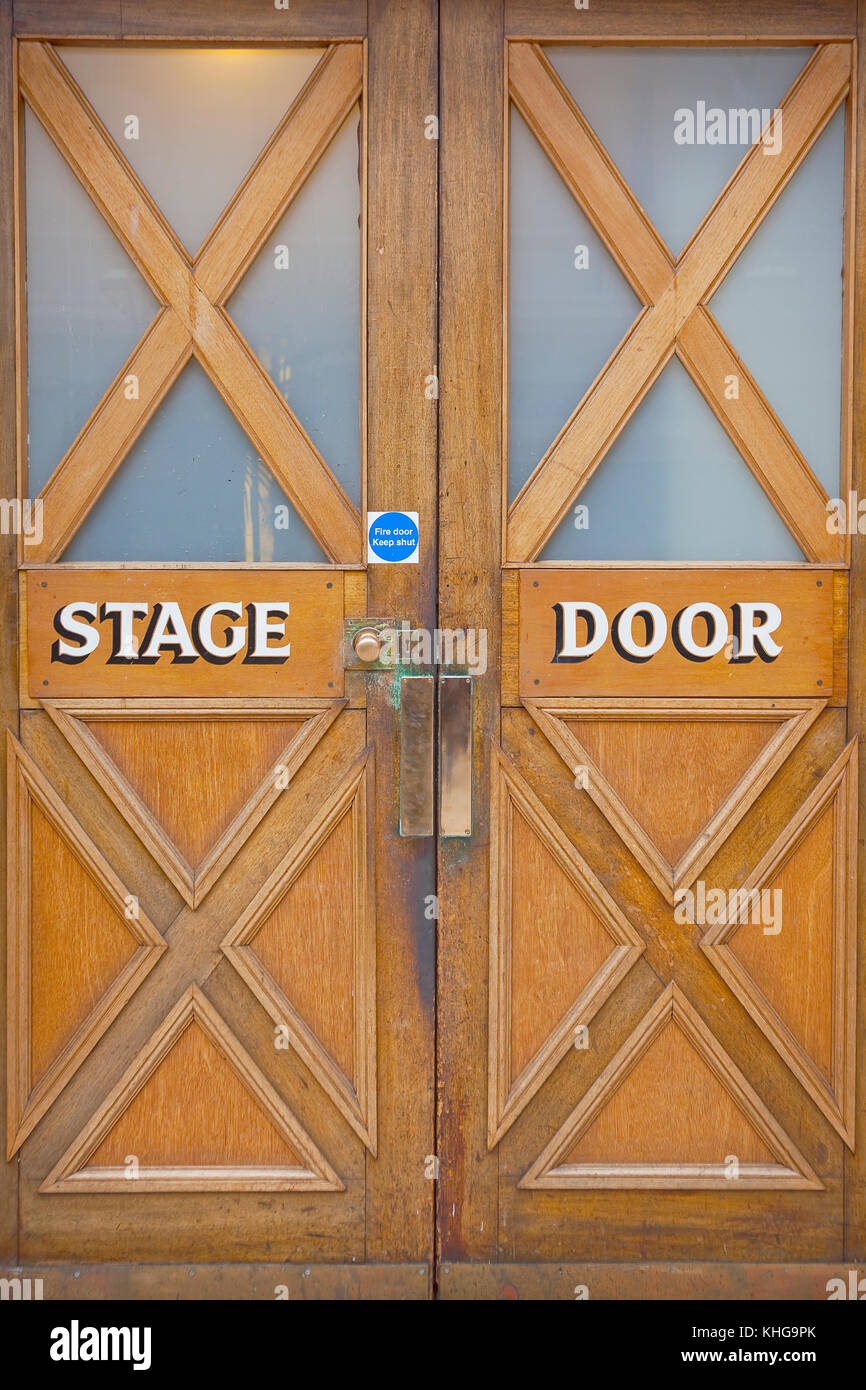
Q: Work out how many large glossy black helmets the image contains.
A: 0